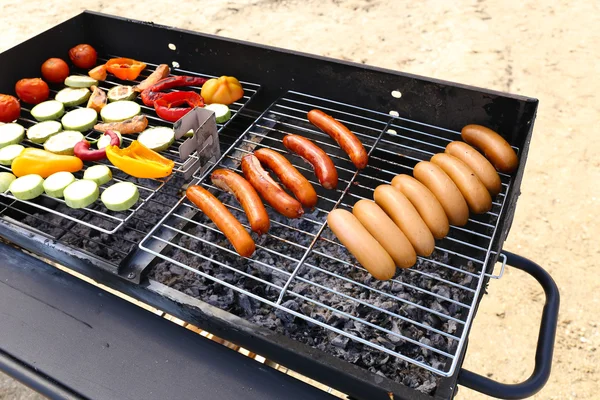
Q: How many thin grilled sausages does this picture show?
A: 6